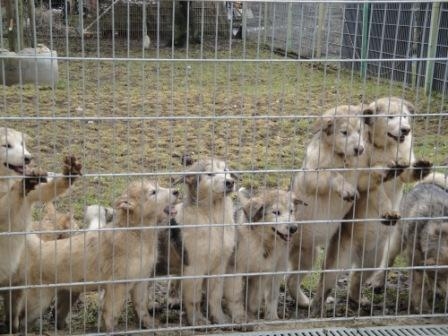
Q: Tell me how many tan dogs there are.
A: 6